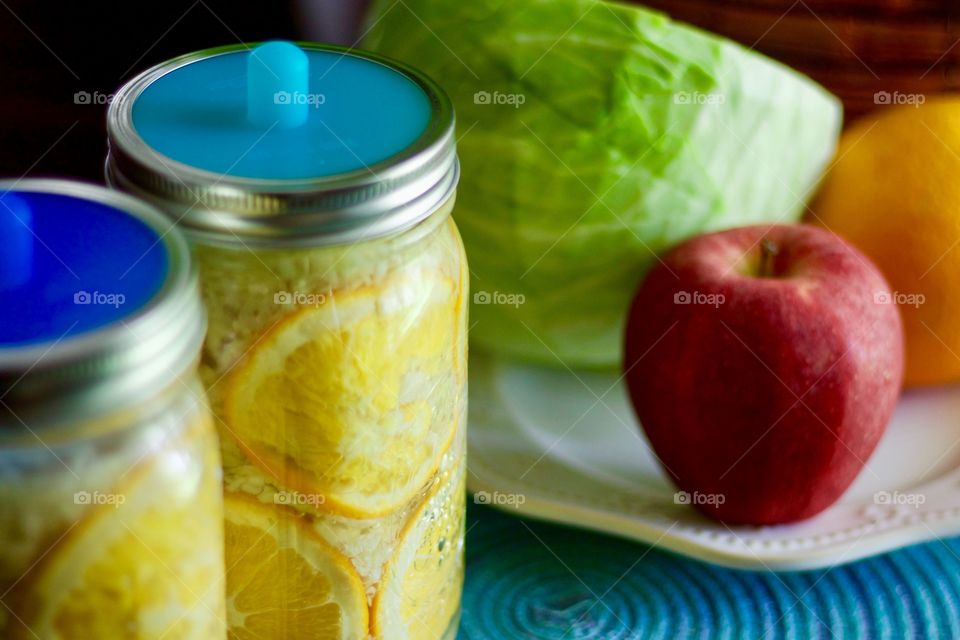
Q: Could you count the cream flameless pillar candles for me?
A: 0